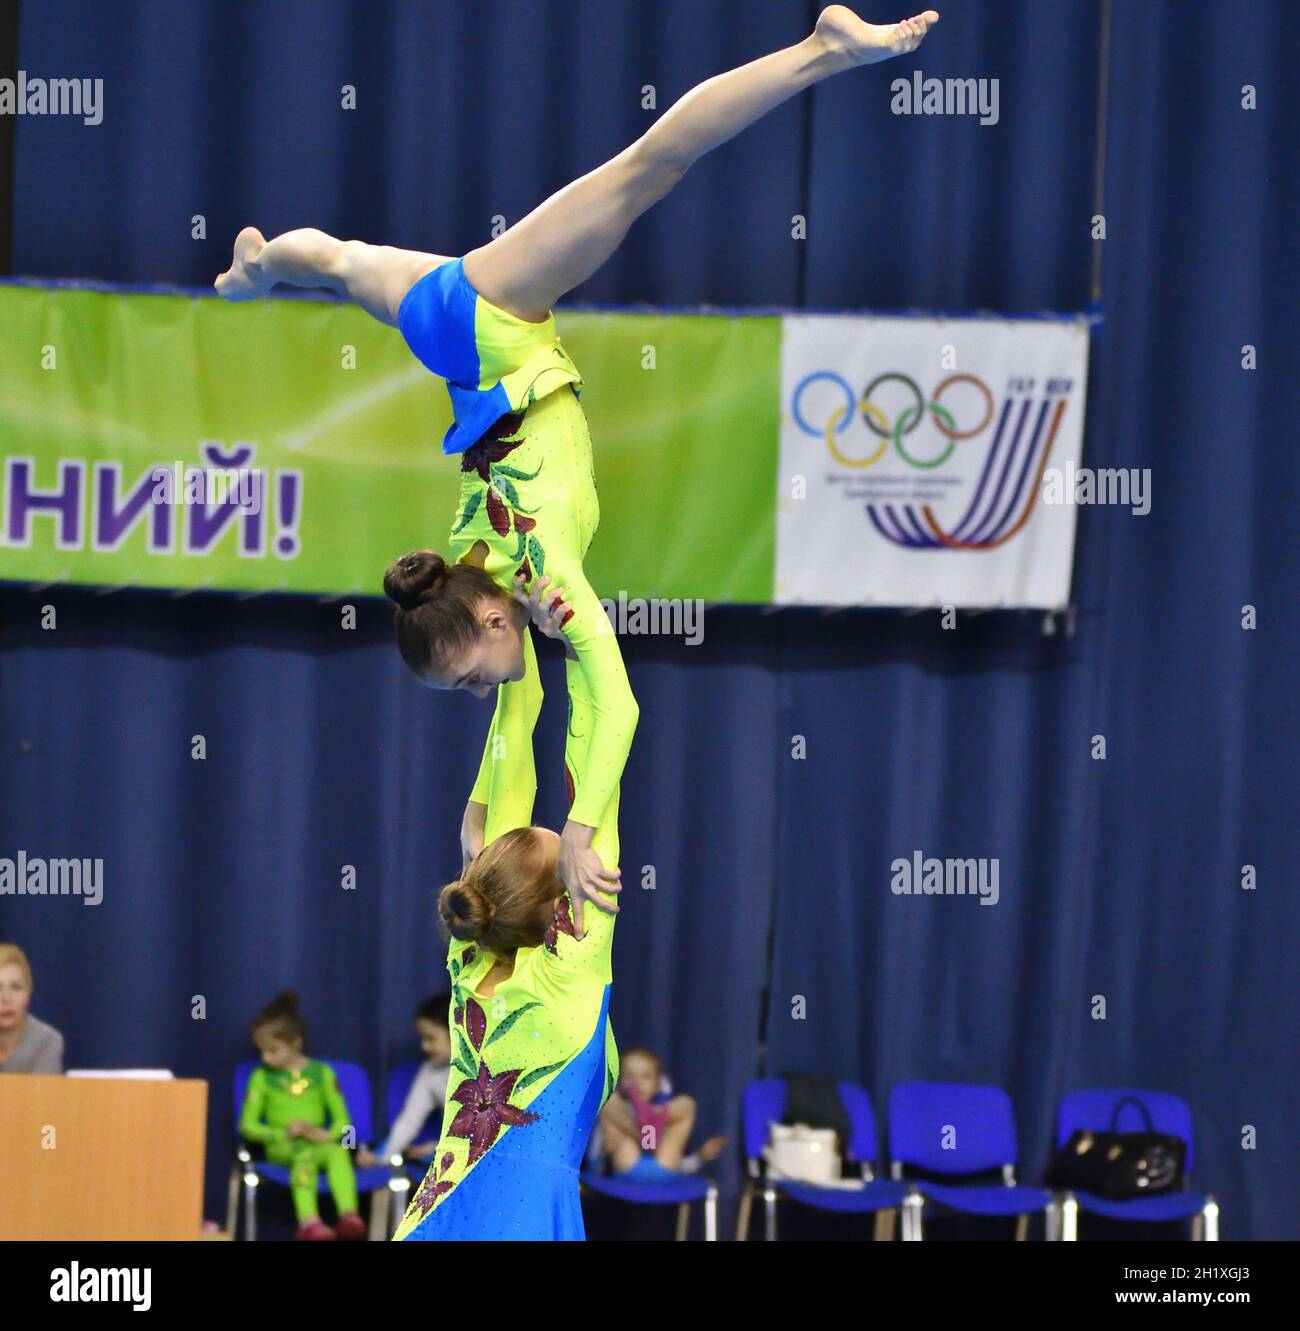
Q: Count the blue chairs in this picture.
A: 6